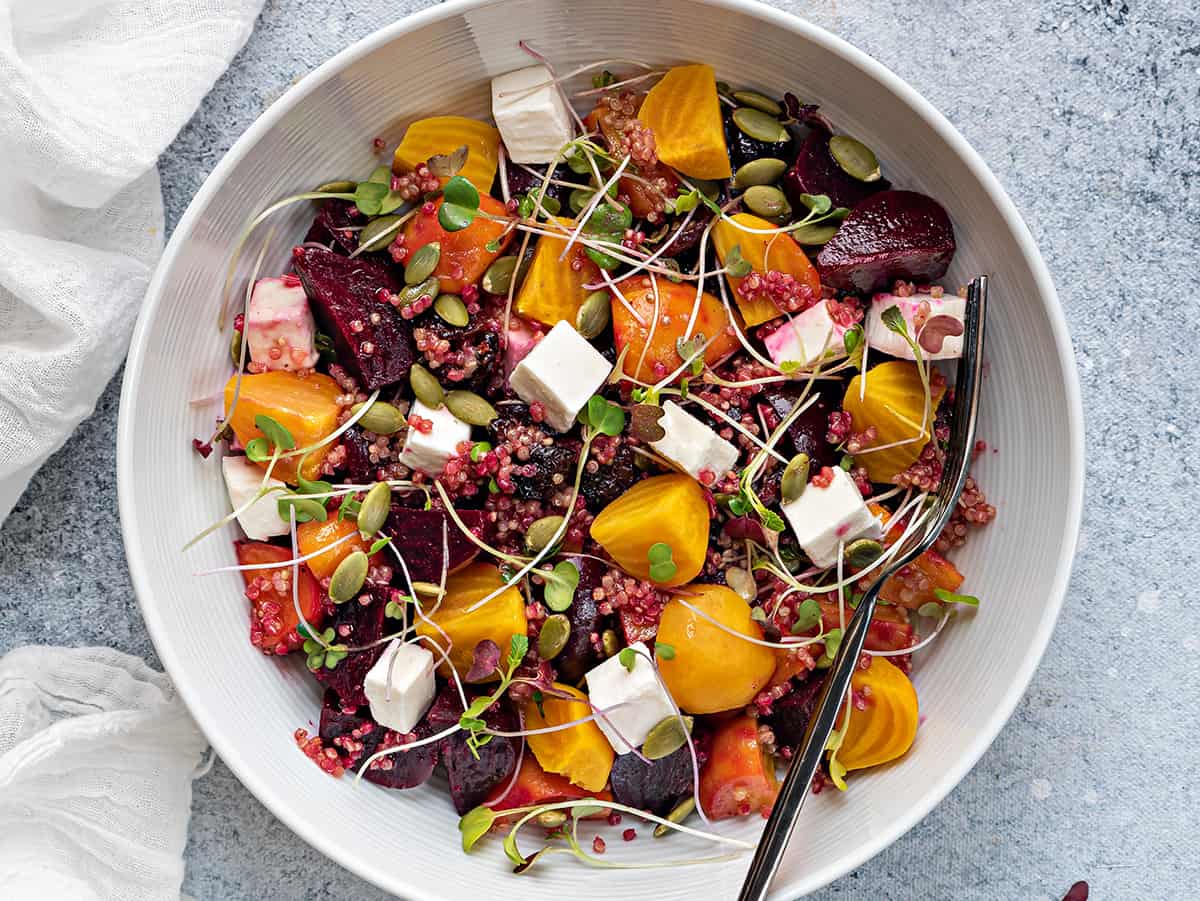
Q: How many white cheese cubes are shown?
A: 11